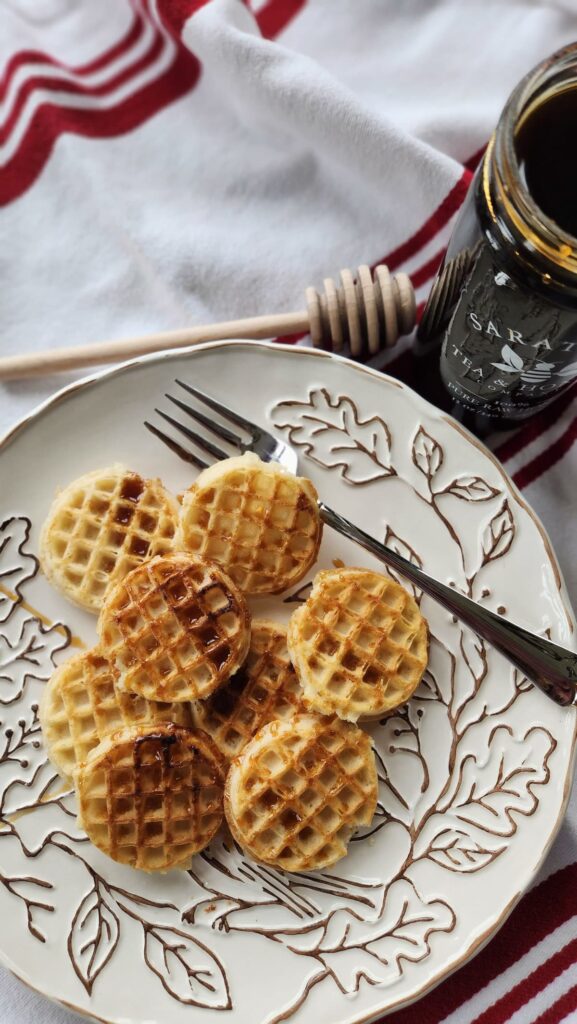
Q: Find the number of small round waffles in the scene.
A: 8